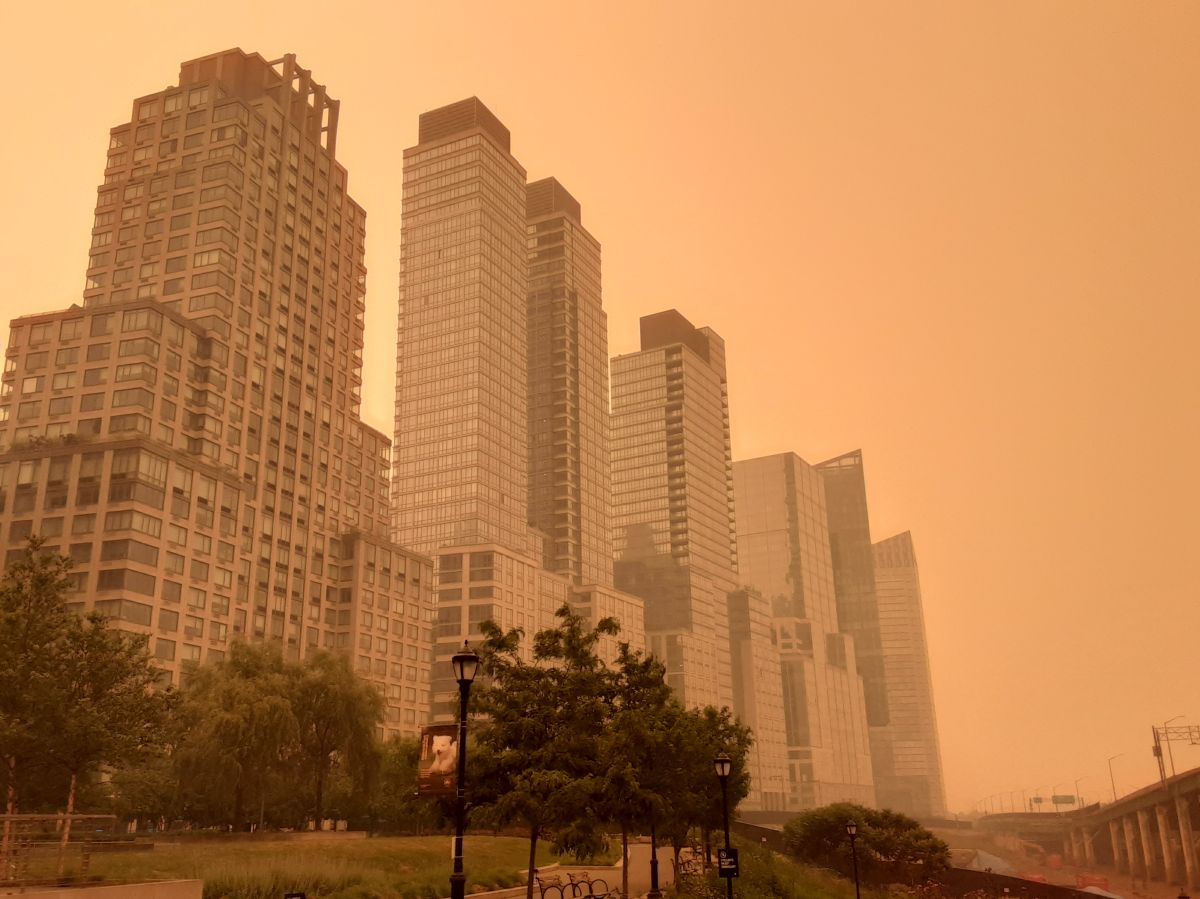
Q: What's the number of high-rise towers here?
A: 7